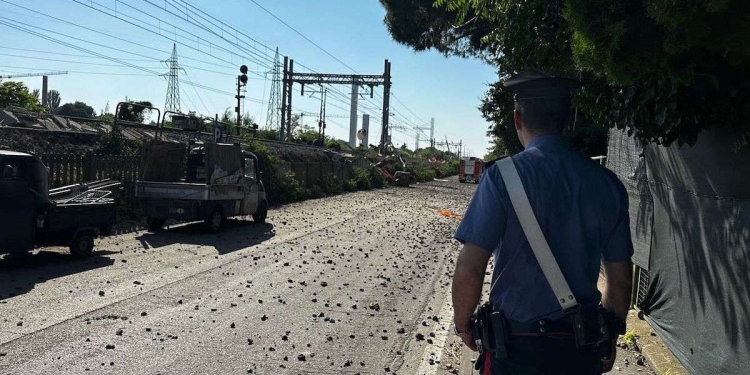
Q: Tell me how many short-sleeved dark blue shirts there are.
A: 1